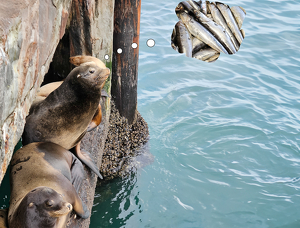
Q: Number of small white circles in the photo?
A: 4